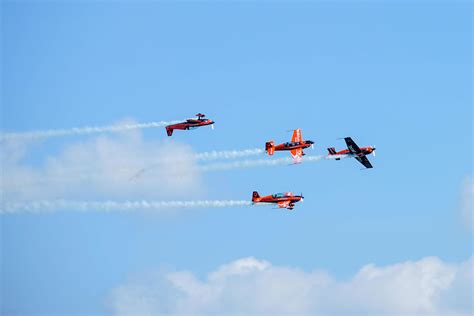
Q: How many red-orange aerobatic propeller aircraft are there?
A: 4